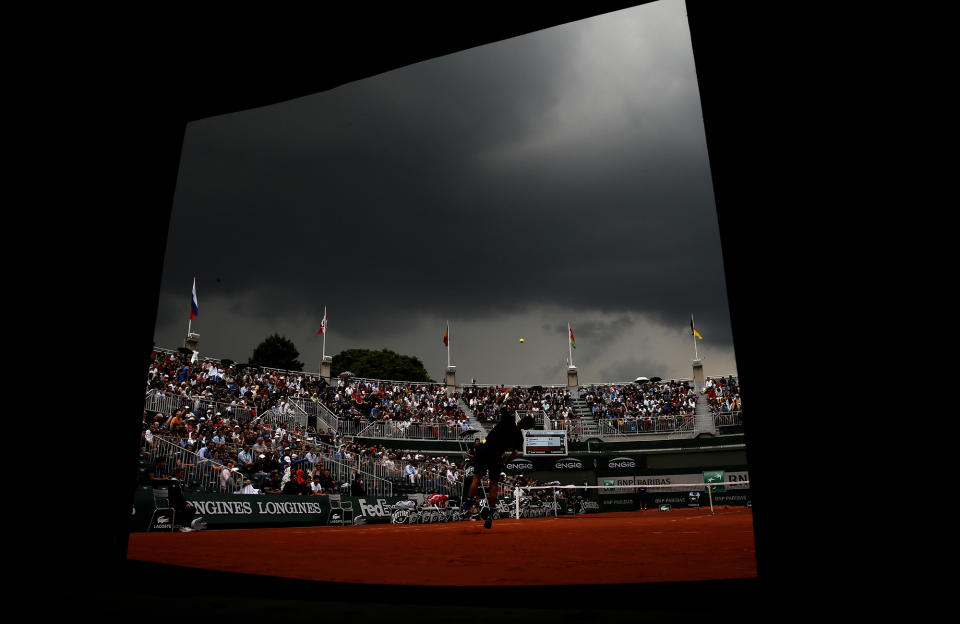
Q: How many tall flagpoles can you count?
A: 5